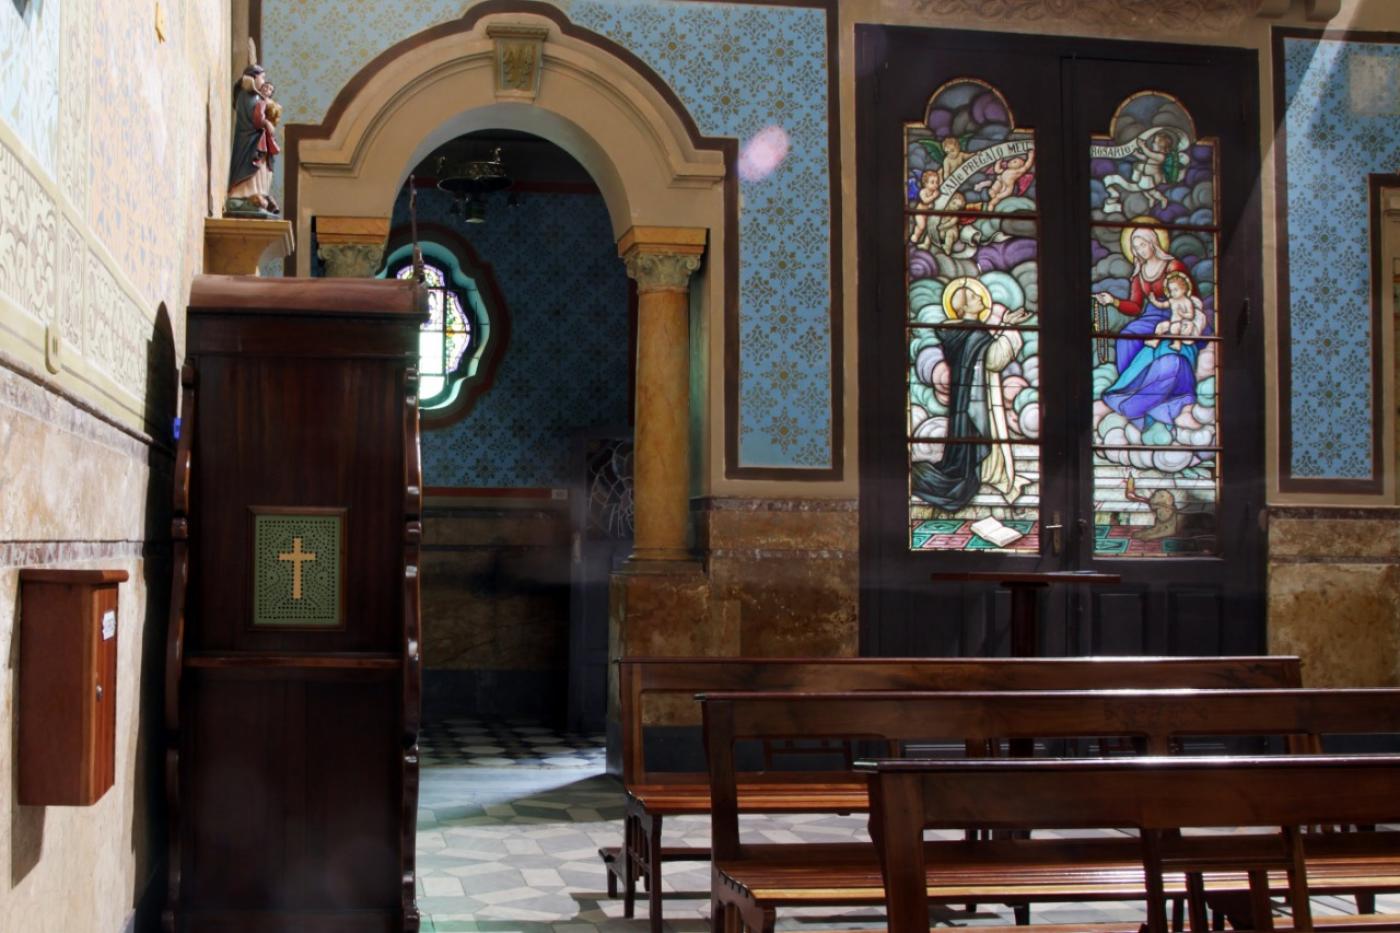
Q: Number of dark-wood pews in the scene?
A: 3